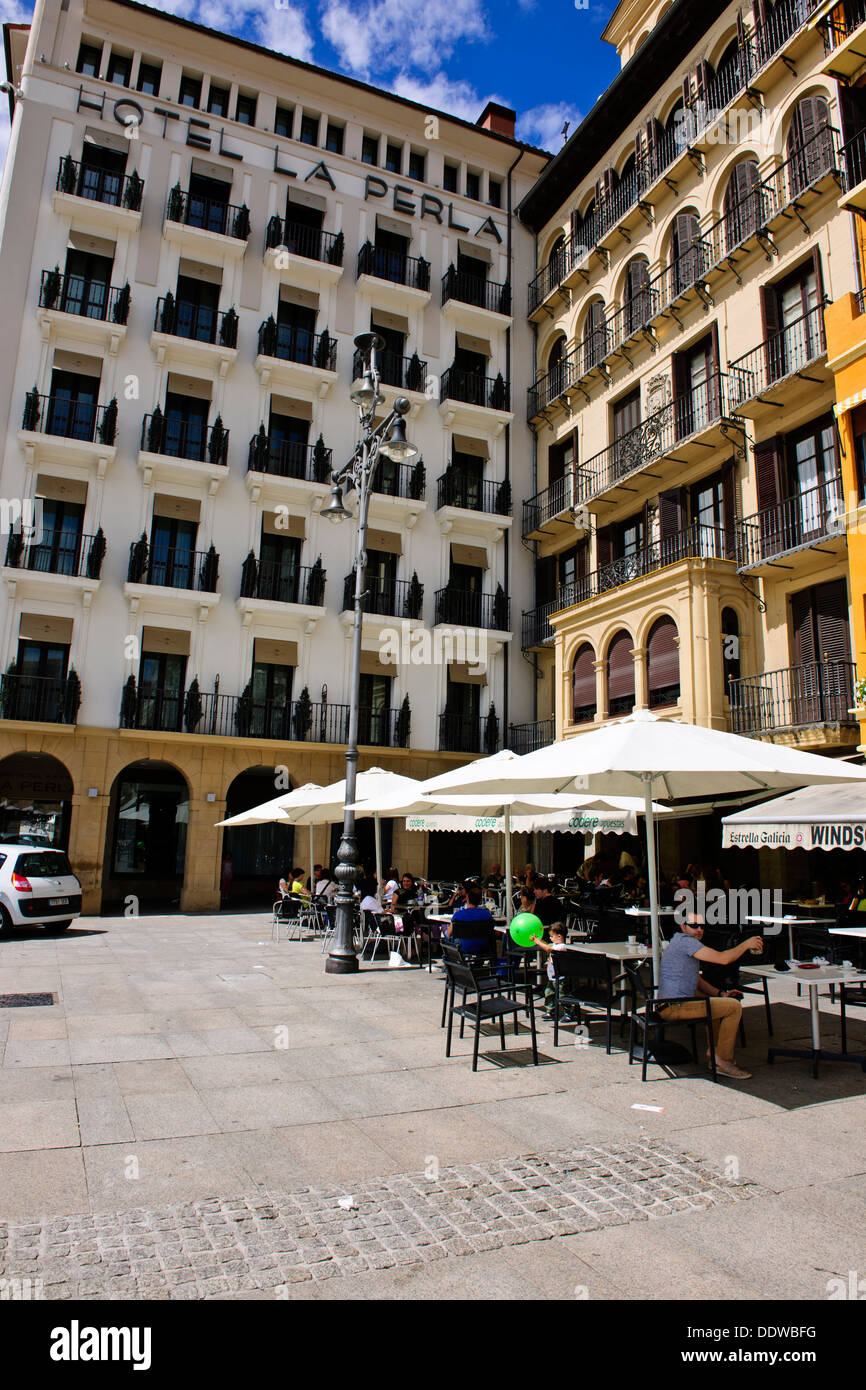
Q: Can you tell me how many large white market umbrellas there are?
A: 4